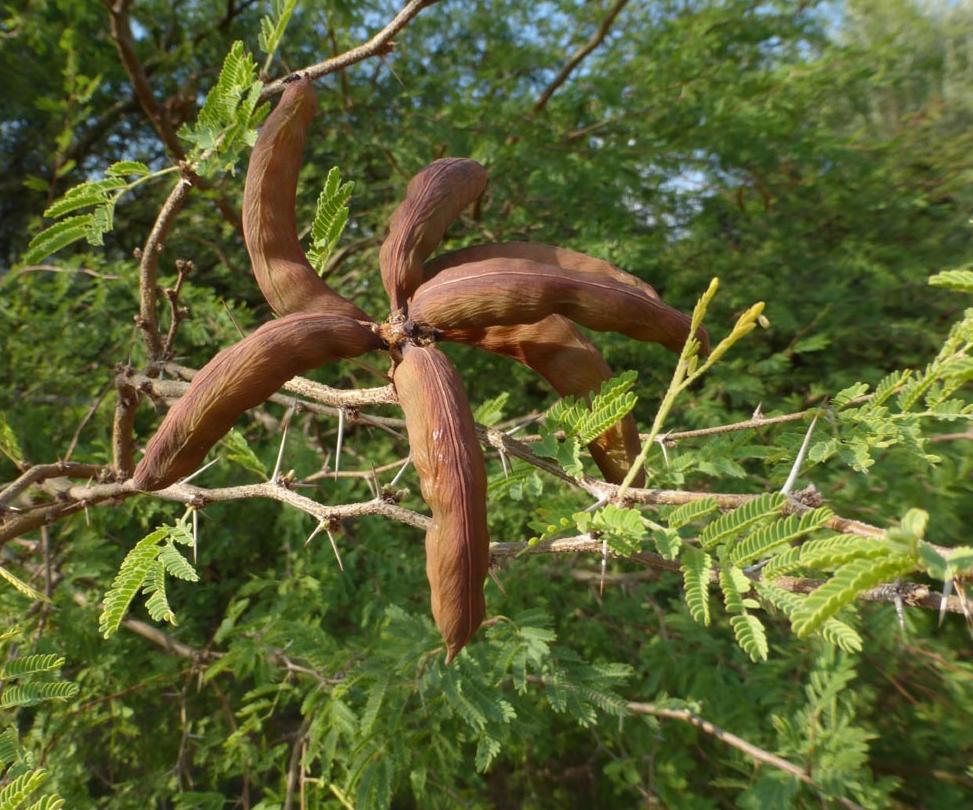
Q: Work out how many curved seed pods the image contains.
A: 7